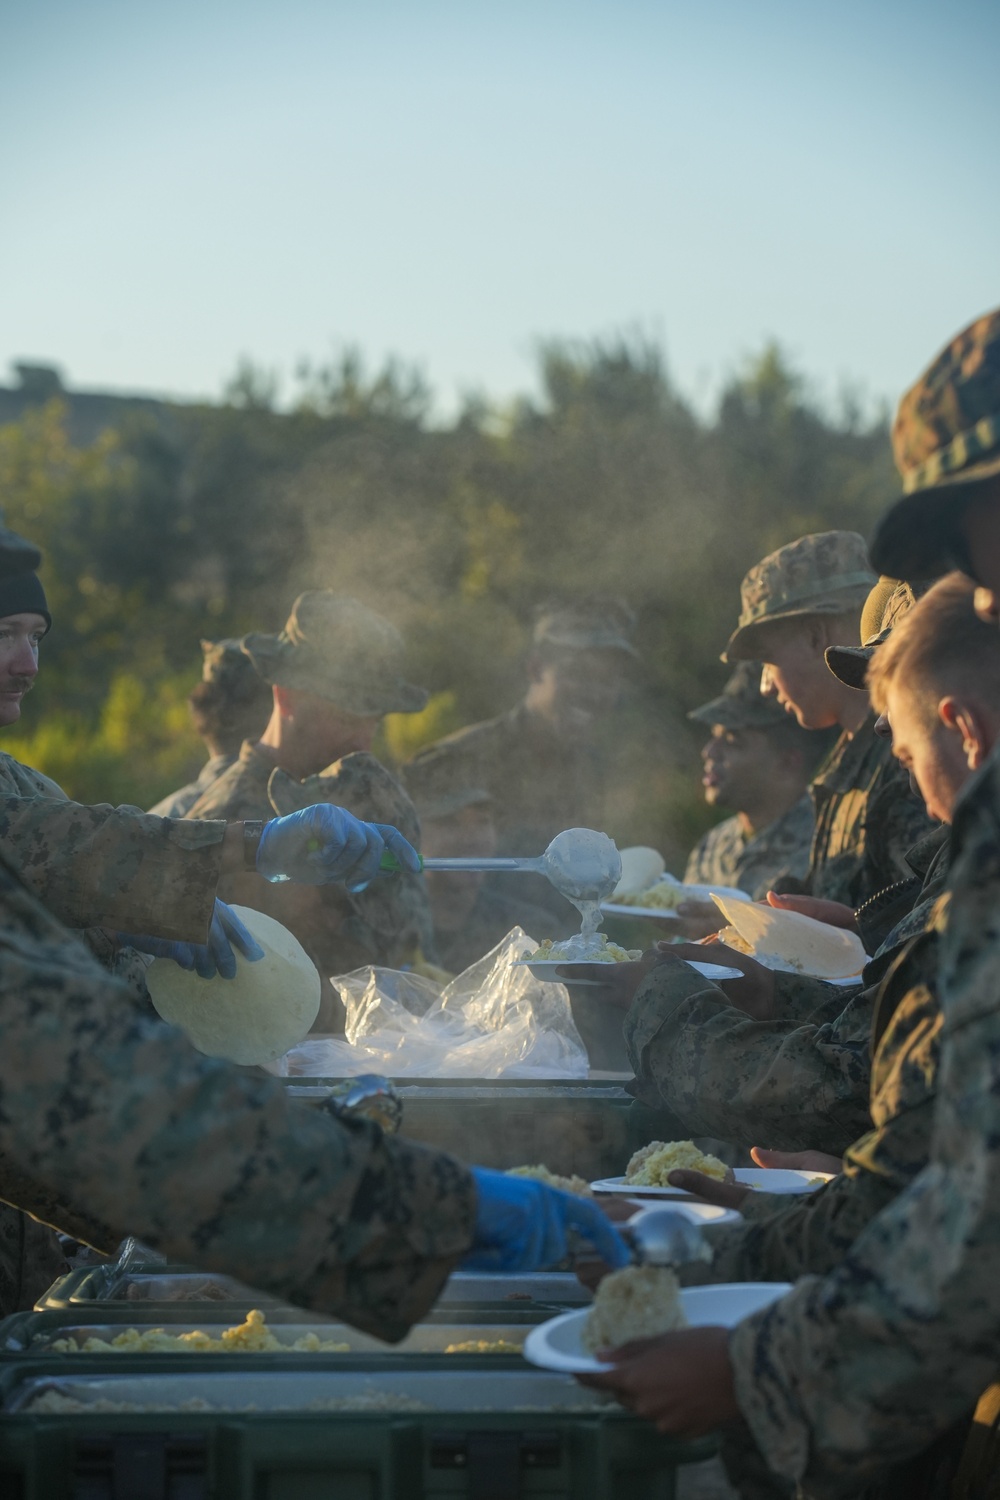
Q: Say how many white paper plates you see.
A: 6